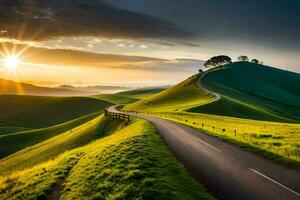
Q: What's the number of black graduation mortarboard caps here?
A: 0